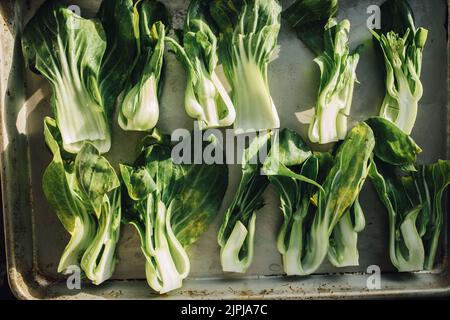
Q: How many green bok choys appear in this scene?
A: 12